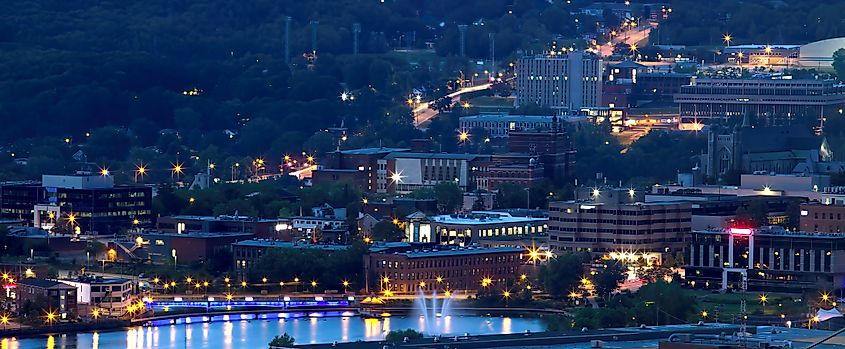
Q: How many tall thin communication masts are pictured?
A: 5